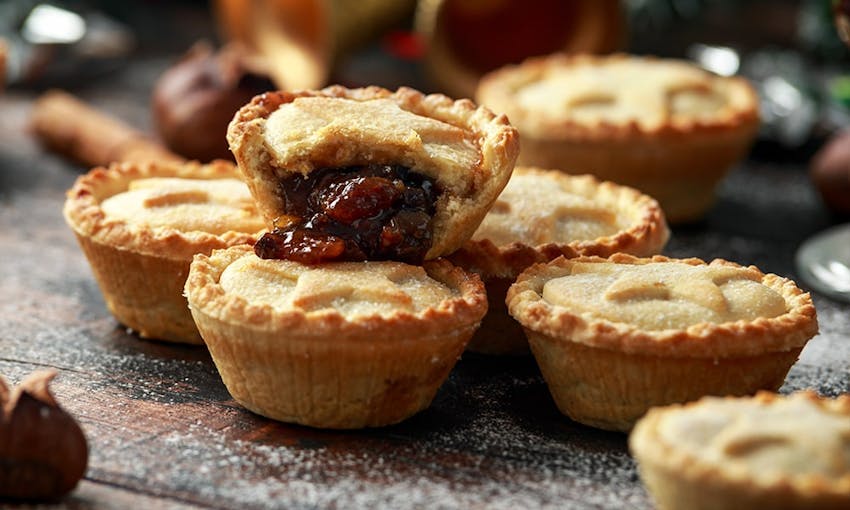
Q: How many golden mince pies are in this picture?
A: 7